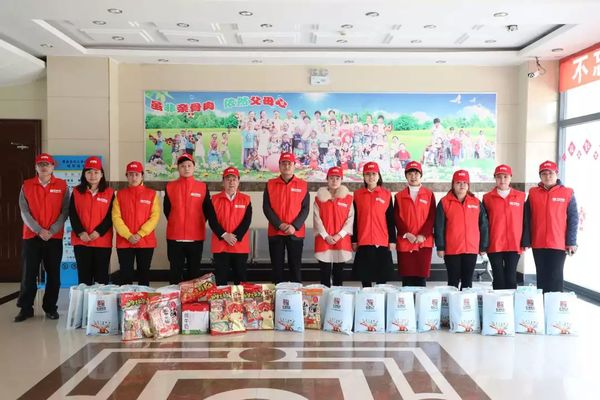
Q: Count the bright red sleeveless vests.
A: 12